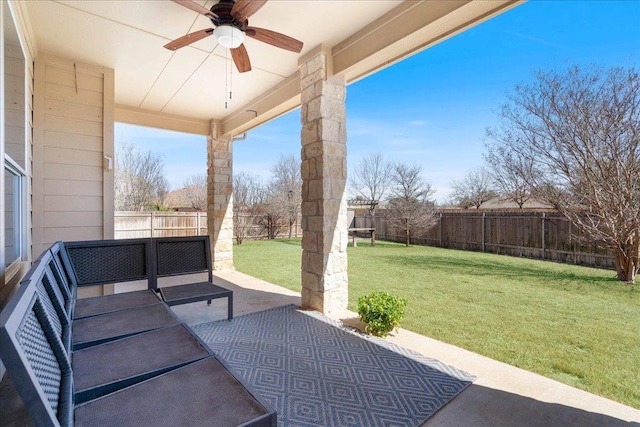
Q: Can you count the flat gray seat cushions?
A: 5